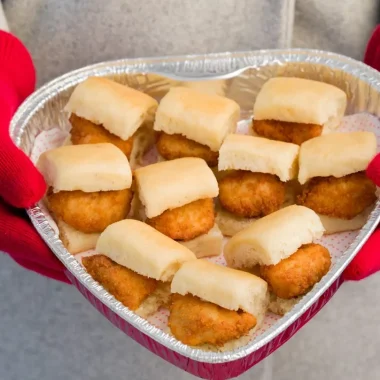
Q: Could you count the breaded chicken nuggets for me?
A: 10